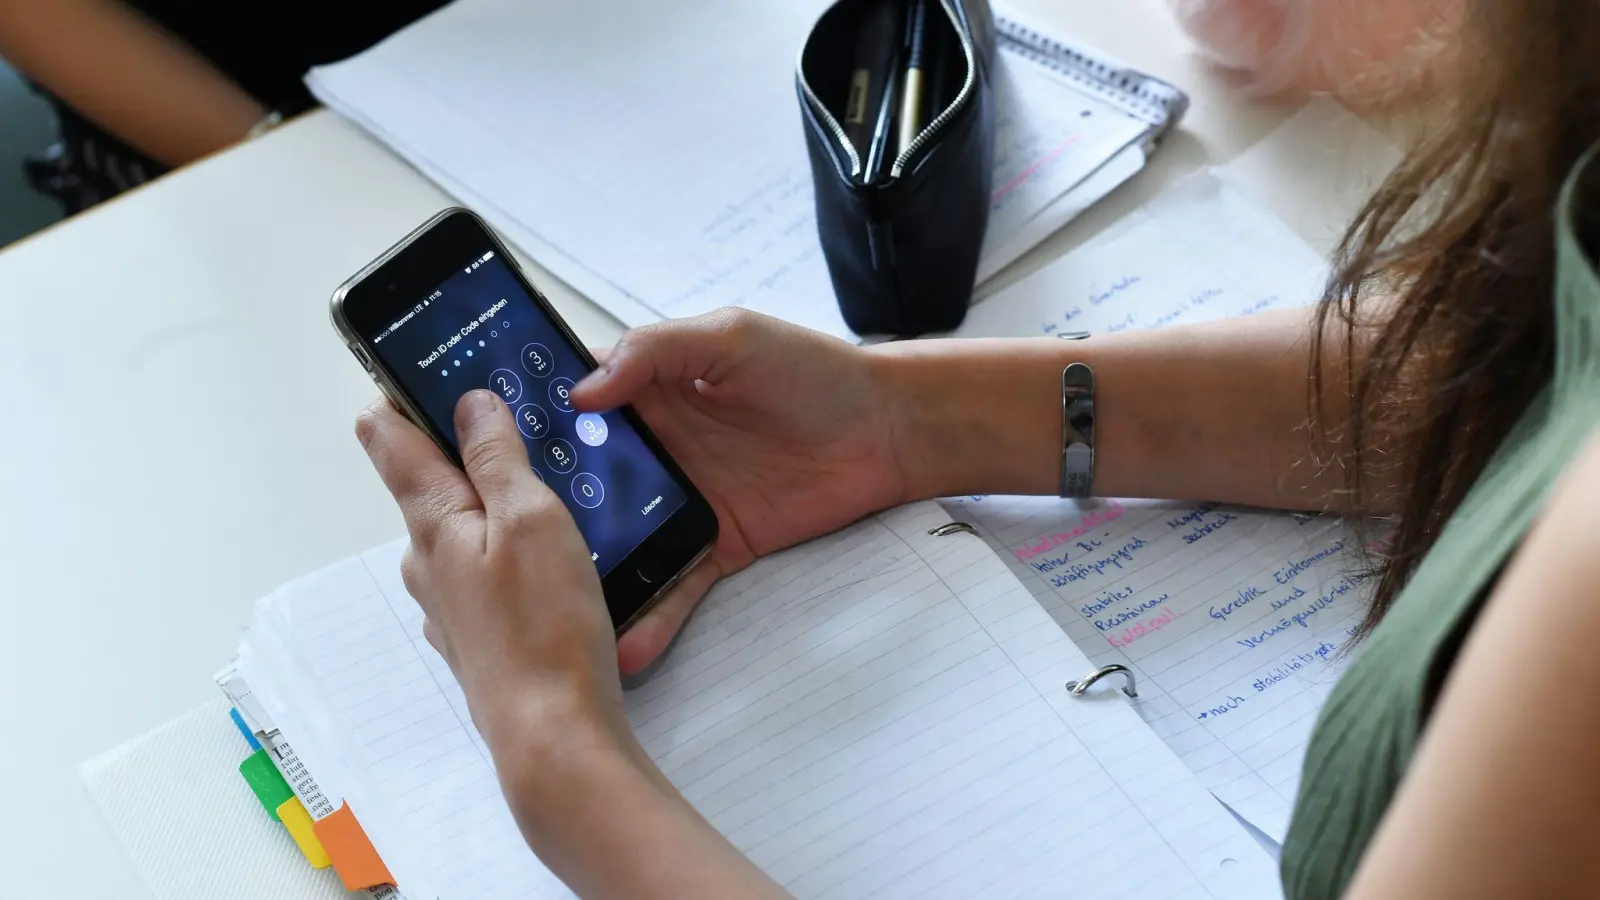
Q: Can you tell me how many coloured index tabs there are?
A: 4